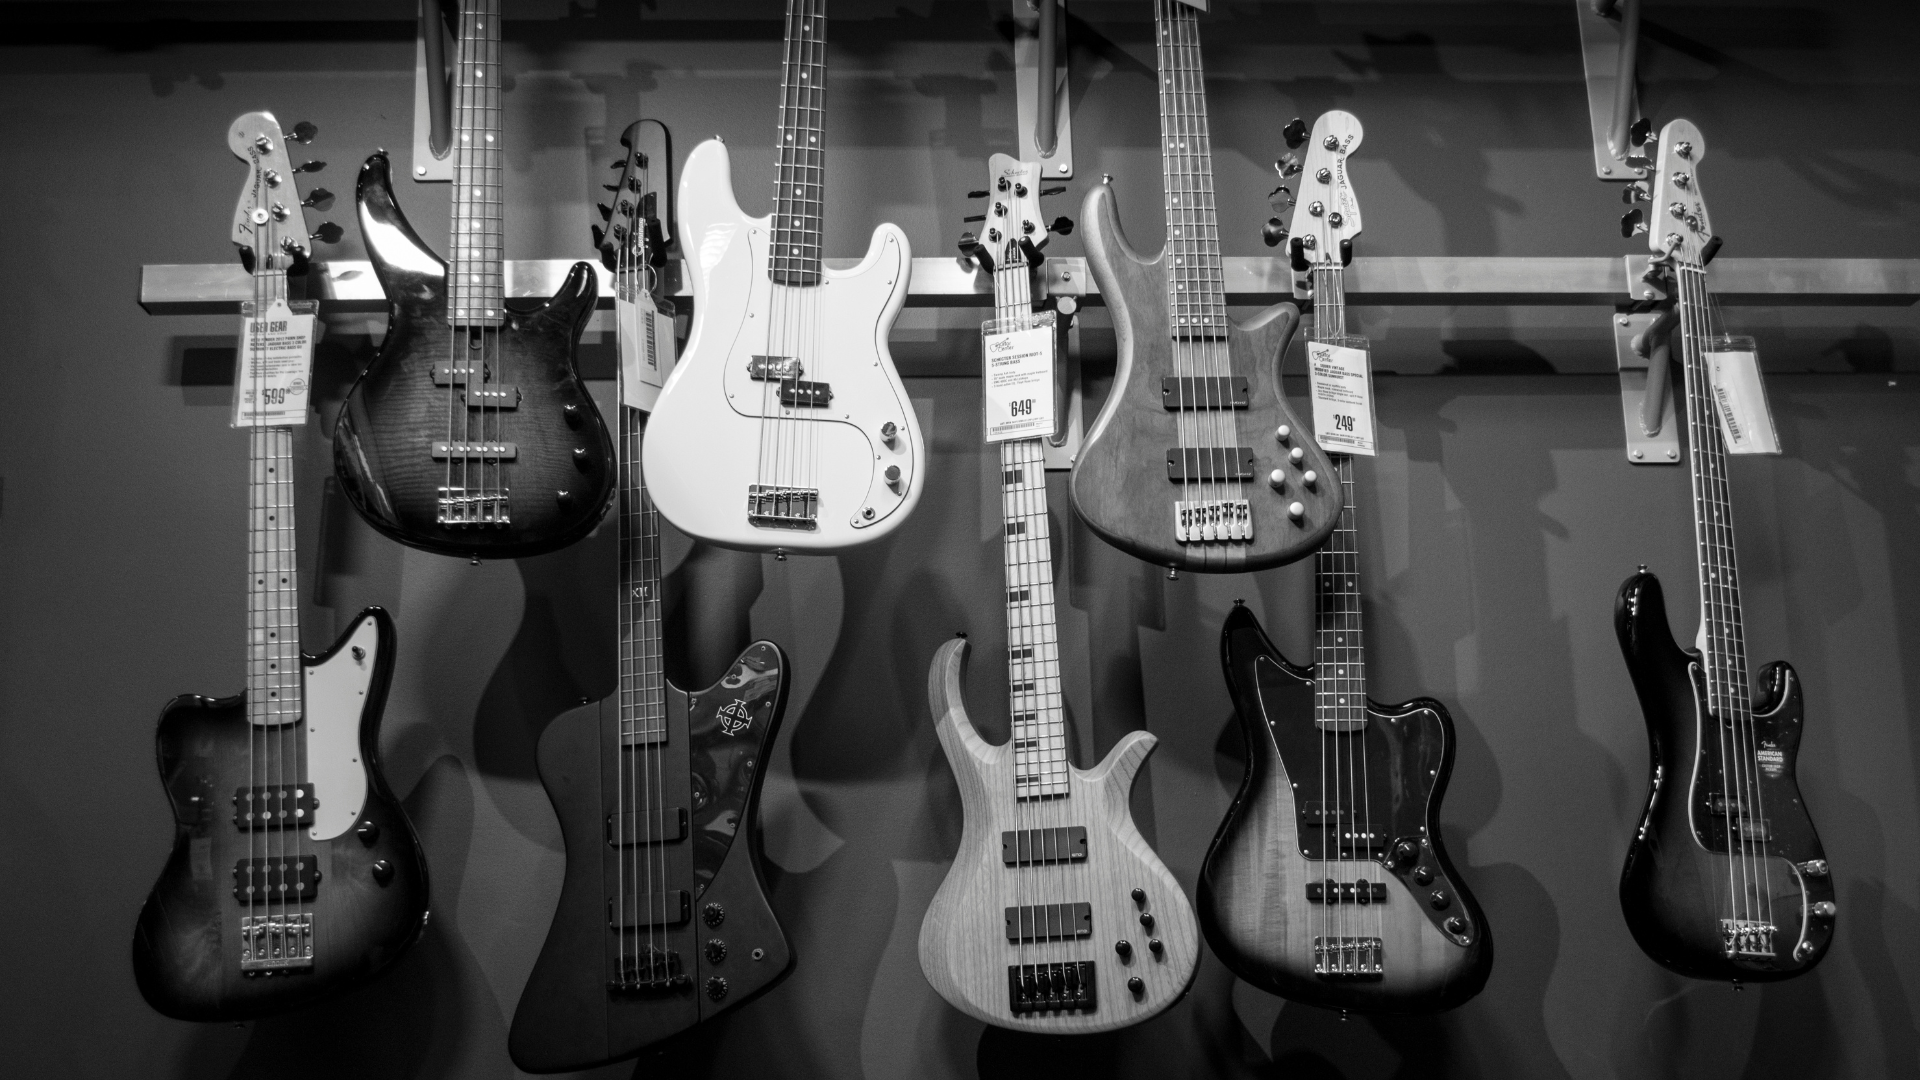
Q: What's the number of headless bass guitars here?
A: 0